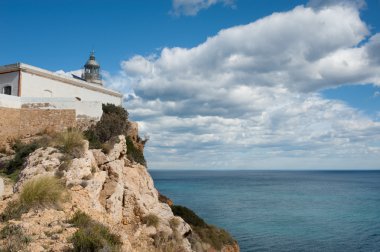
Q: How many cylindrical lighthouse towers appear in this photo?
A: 1